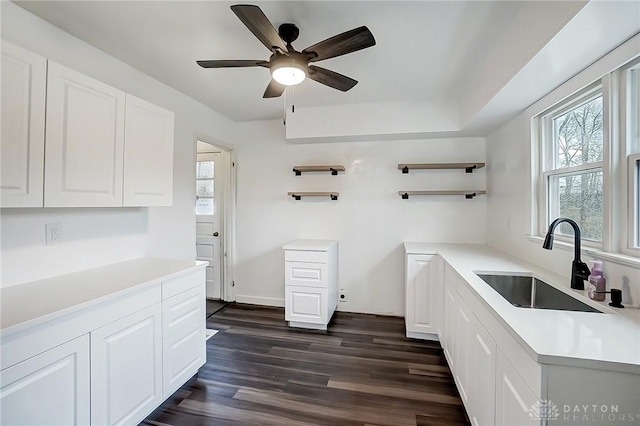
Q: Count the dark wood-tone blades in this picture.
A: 5